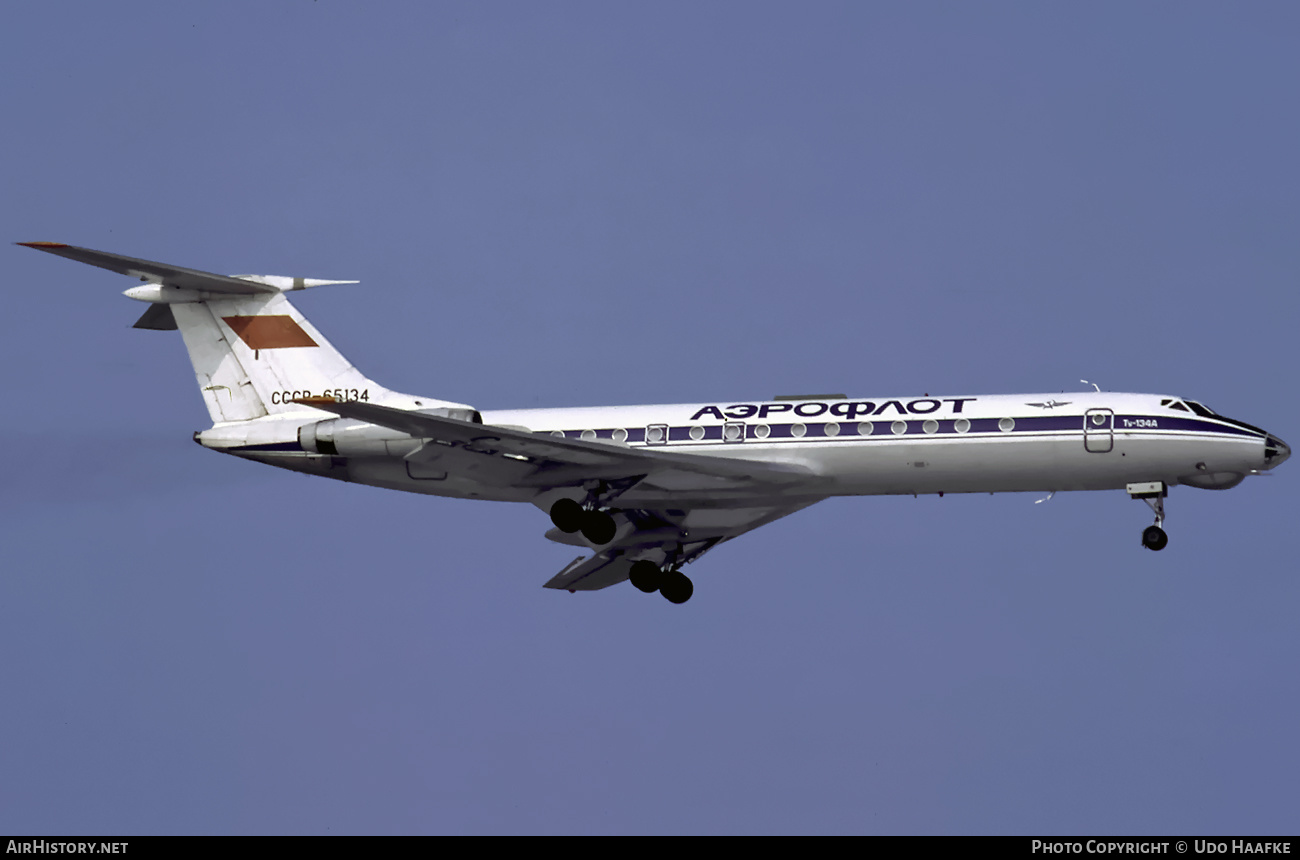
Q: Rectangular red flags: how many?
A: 1